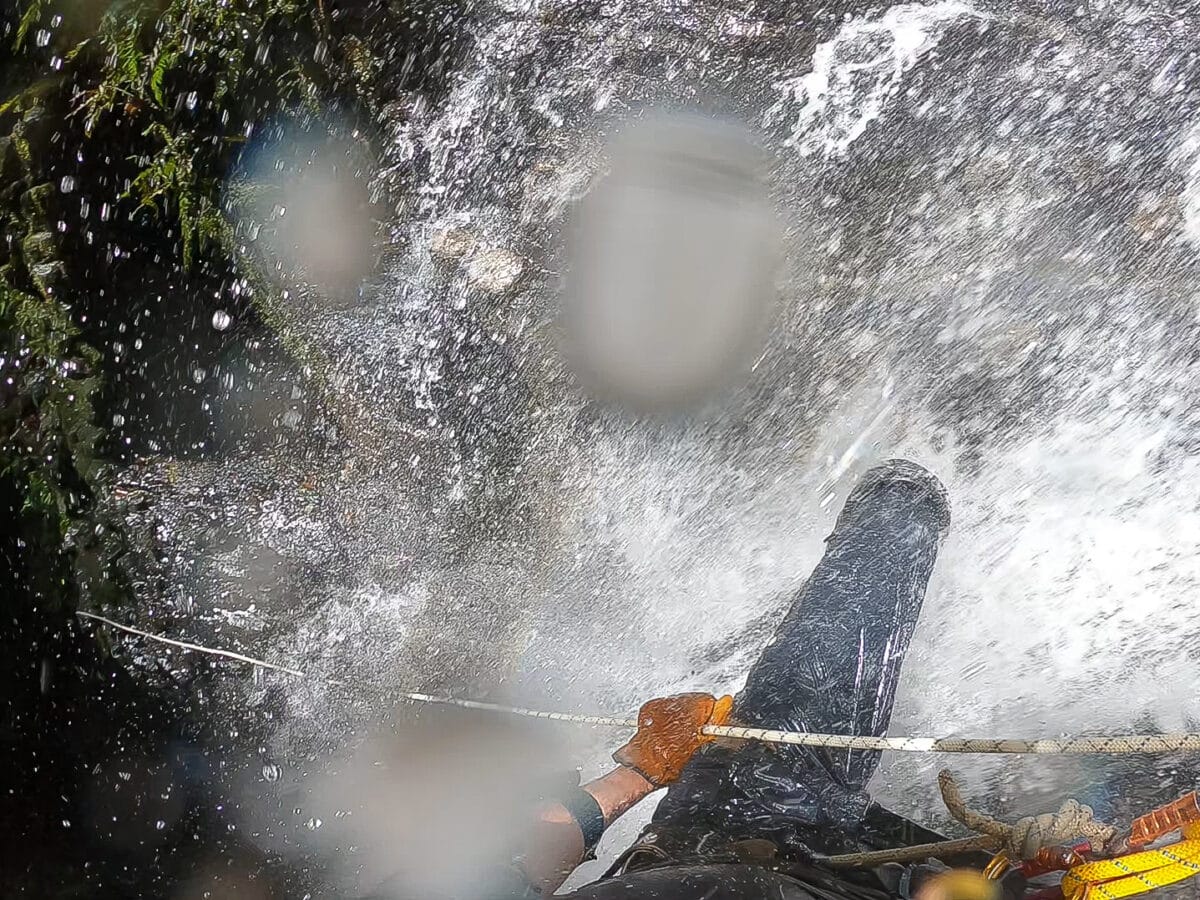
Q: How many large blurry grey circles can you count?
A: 3